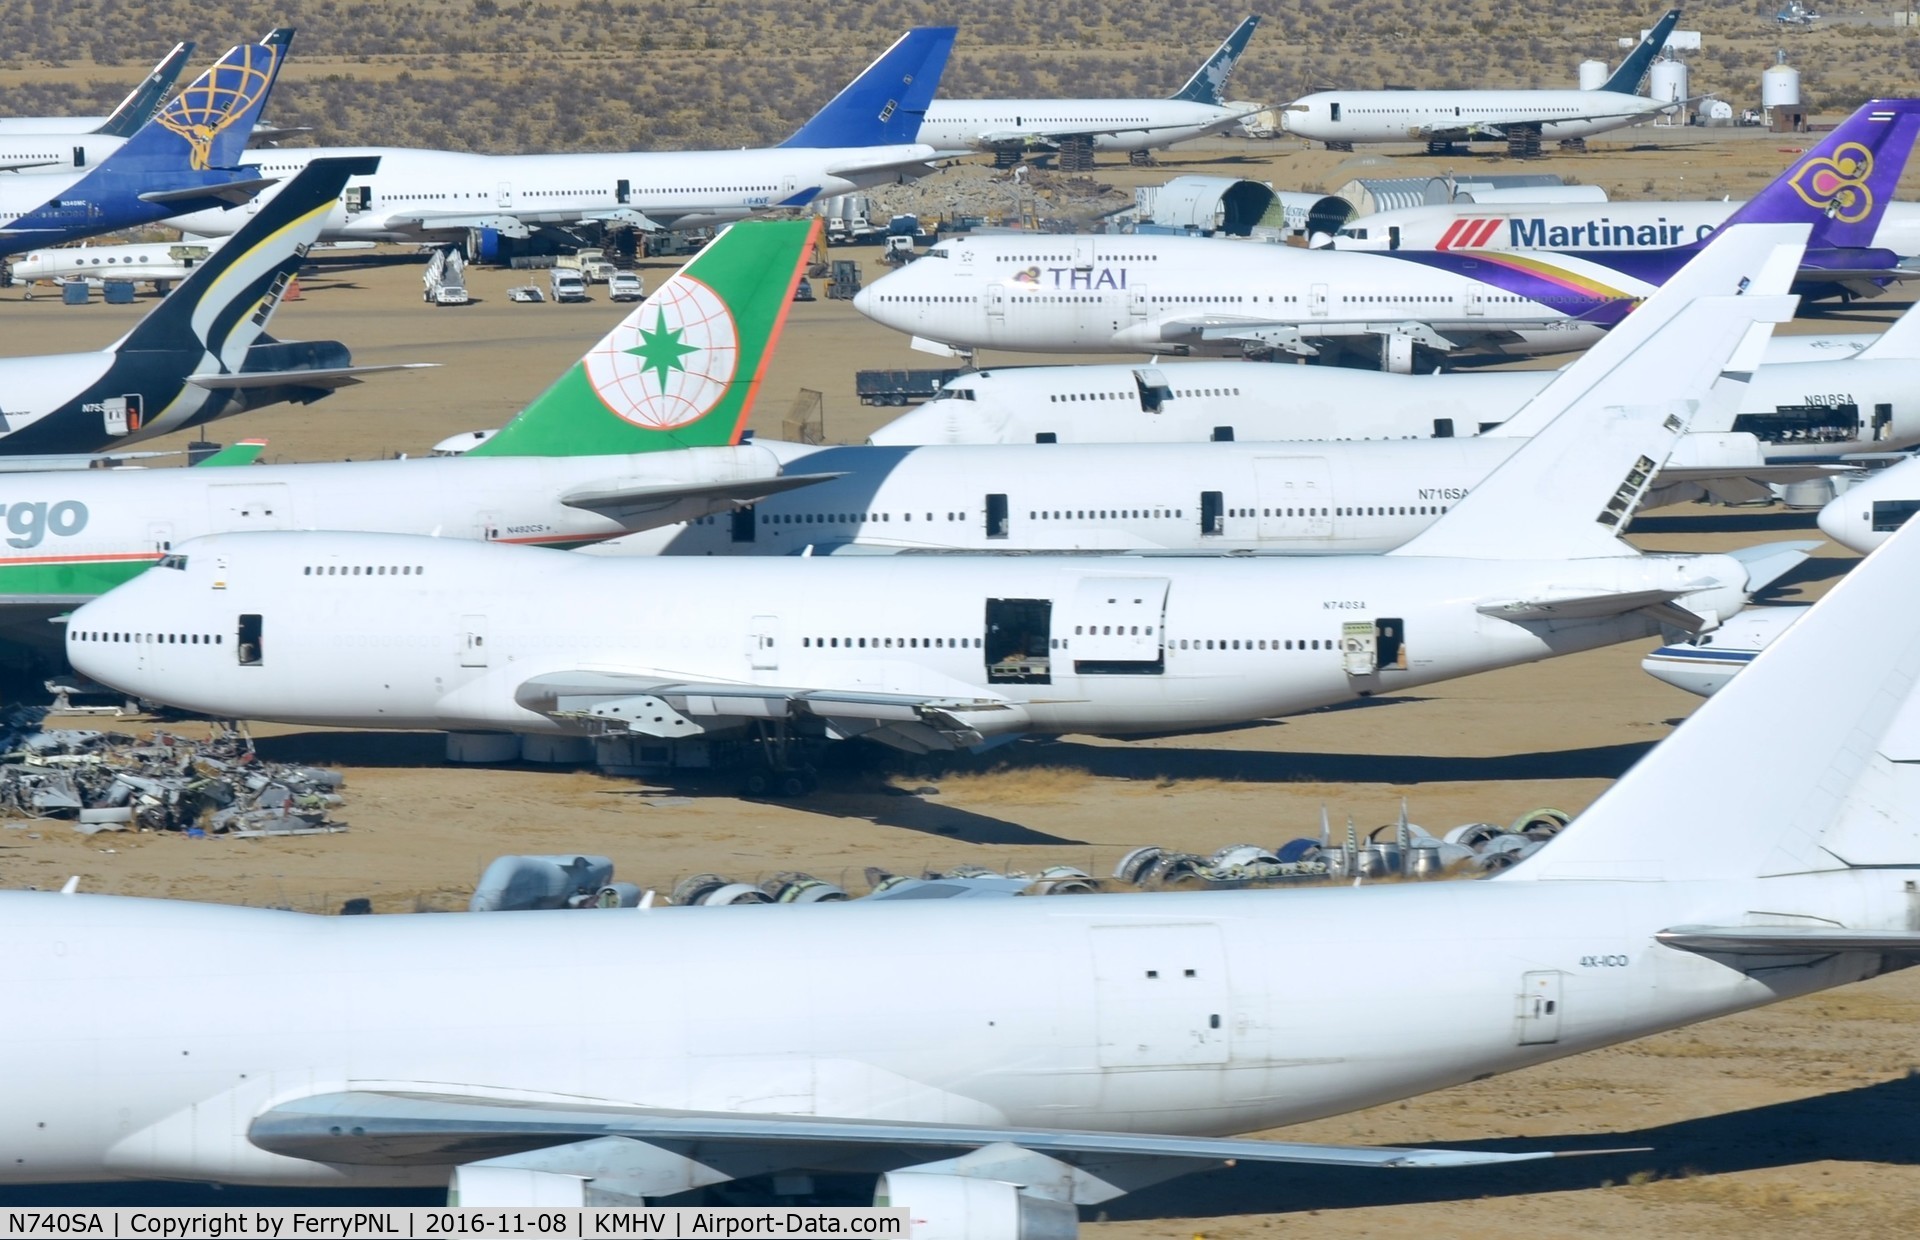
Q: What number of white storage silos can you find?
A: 3